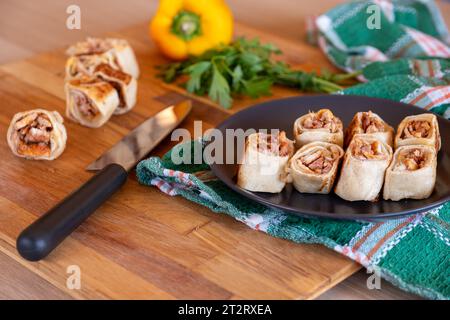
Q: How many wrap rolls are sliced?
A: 12